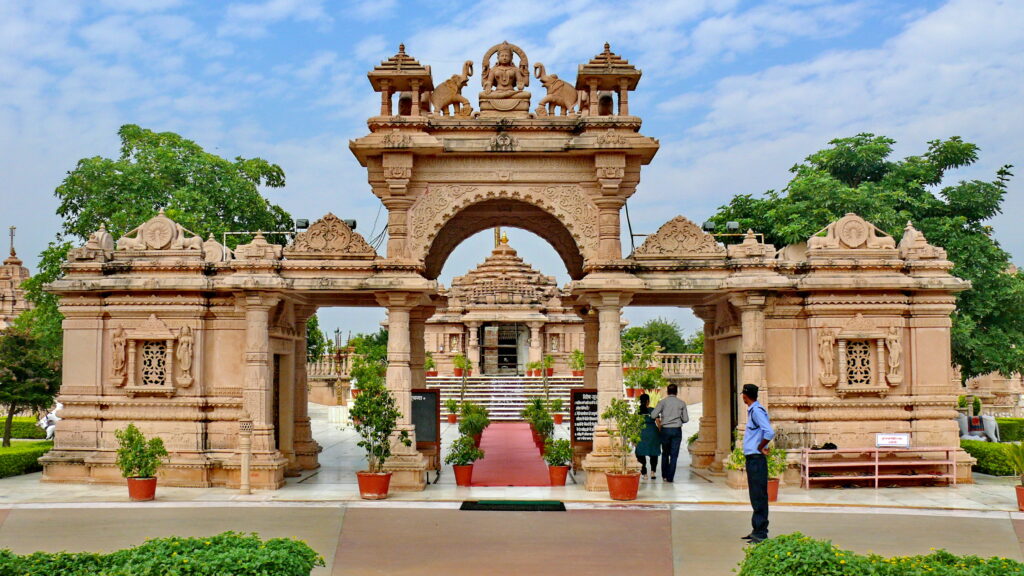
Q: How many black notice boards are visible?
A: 2